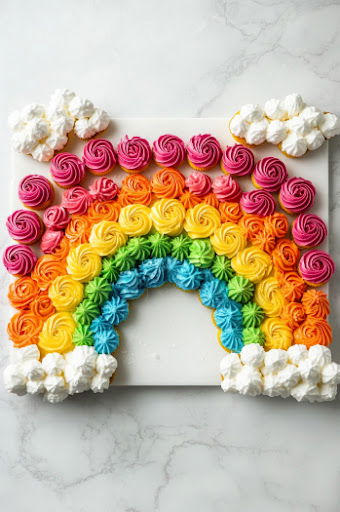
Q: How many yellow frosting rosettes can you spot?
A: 11